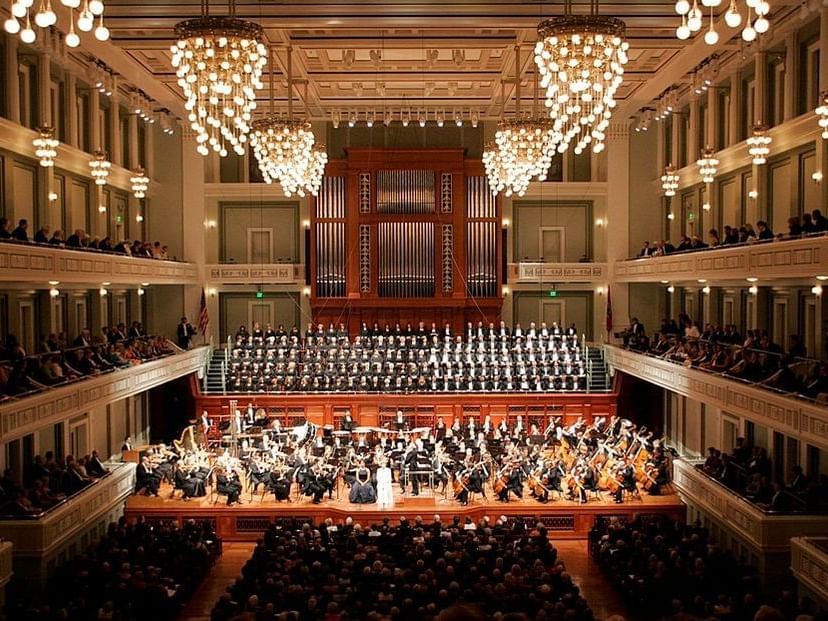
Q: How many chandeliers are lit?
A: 15